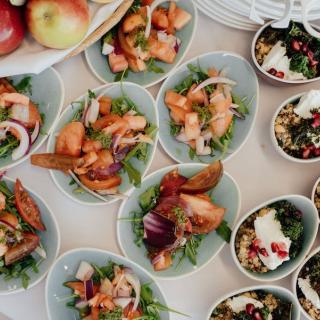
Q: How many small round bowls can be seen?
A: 6